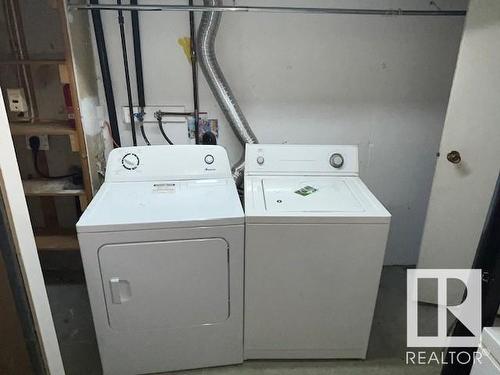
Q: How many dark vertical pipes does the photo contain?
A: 4